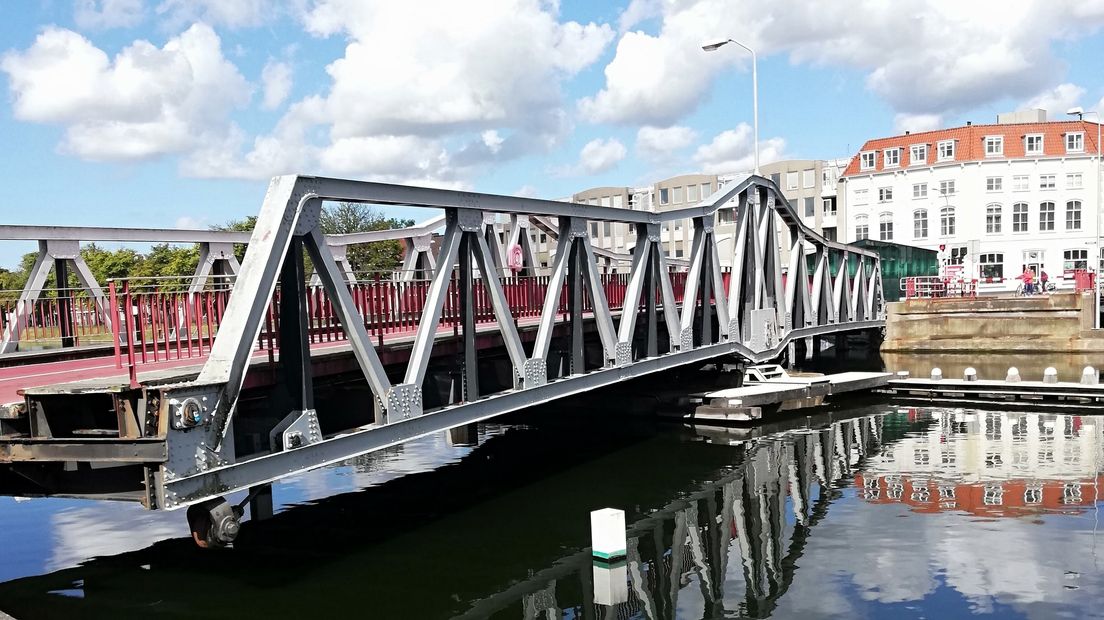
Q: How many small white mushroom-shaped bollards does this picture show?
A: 5